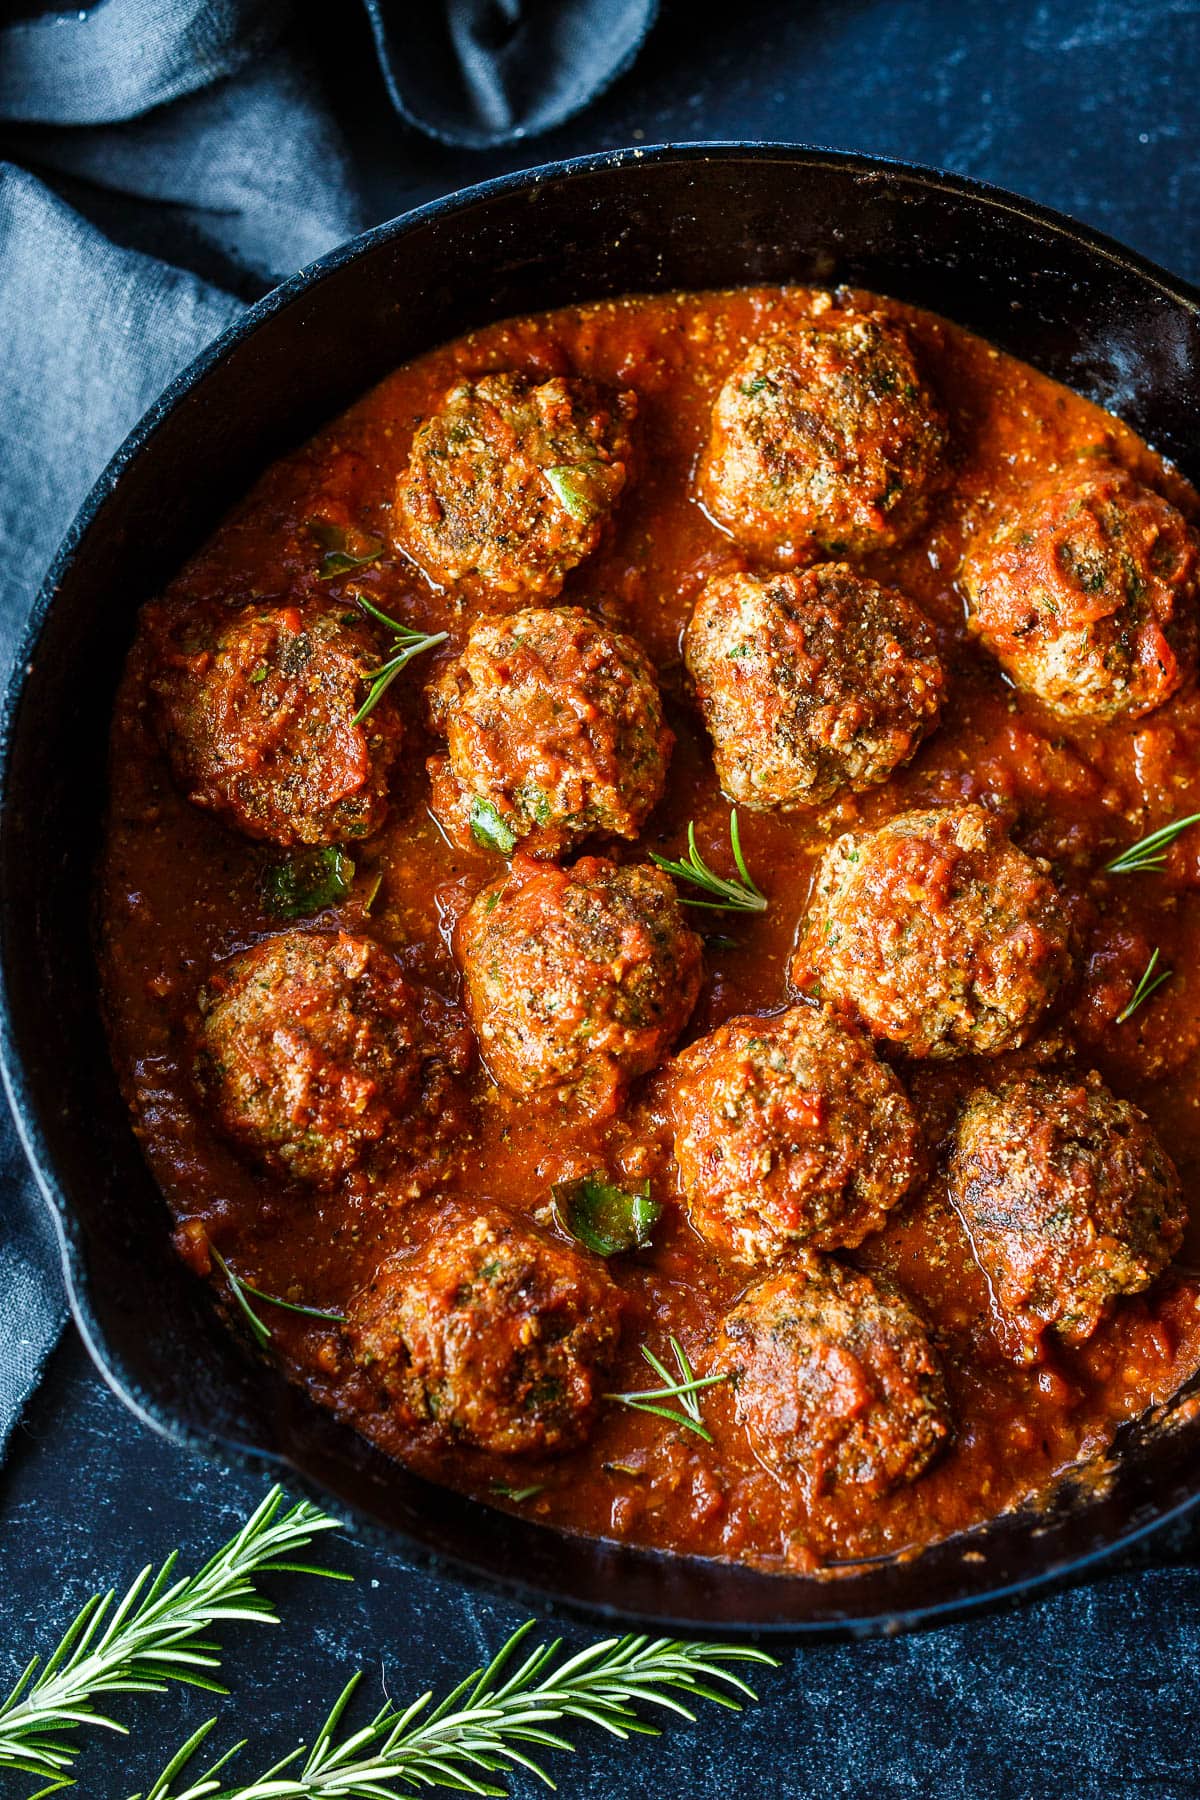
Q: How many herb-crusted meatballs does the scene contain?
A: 13